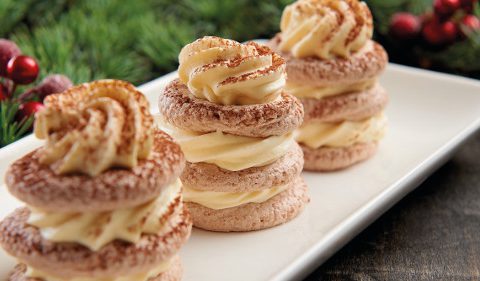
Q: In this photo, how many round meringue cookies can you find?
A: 9